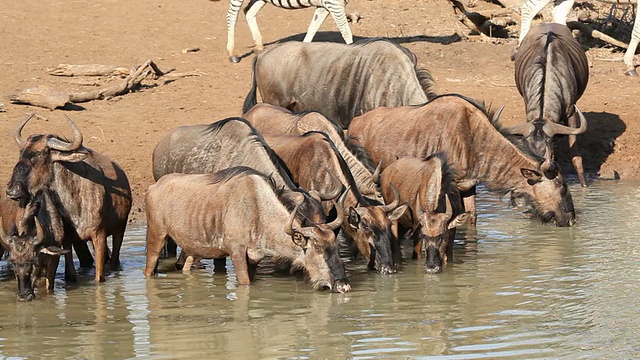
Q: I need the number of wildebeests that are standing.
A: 10